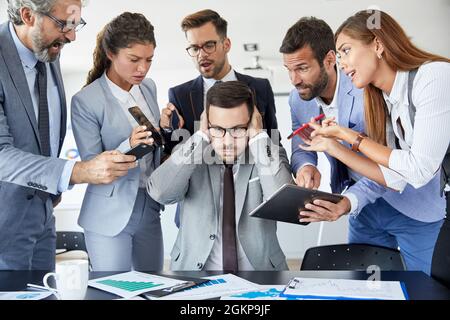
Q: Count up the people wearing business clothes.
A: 6